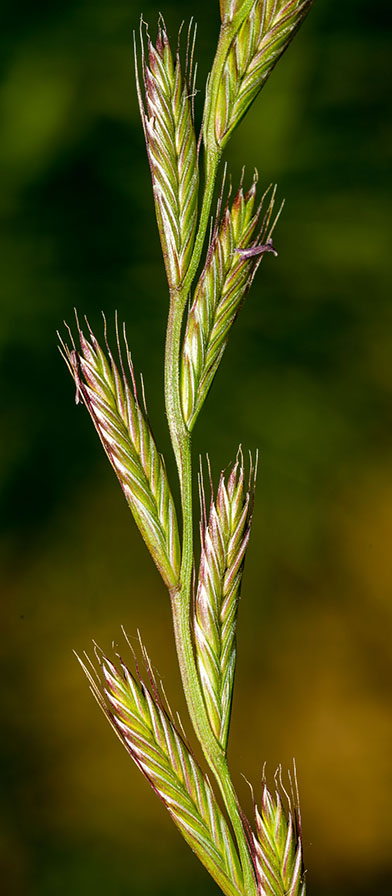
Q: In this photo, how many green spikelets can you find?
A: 7